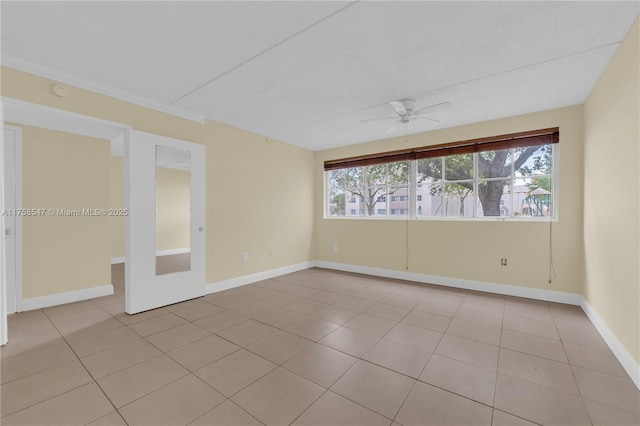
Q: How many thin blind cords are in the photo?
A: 2